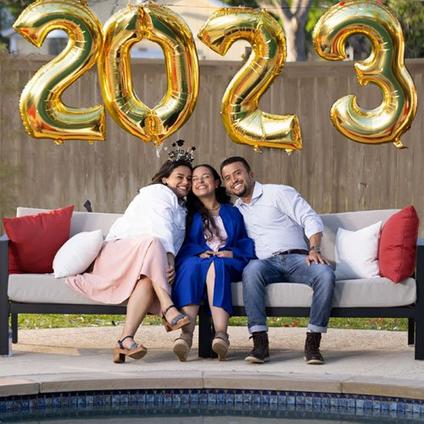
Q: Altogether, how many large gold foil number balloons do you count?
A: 4